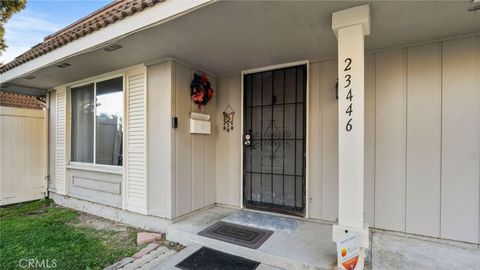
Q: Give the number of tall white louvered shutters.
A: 2